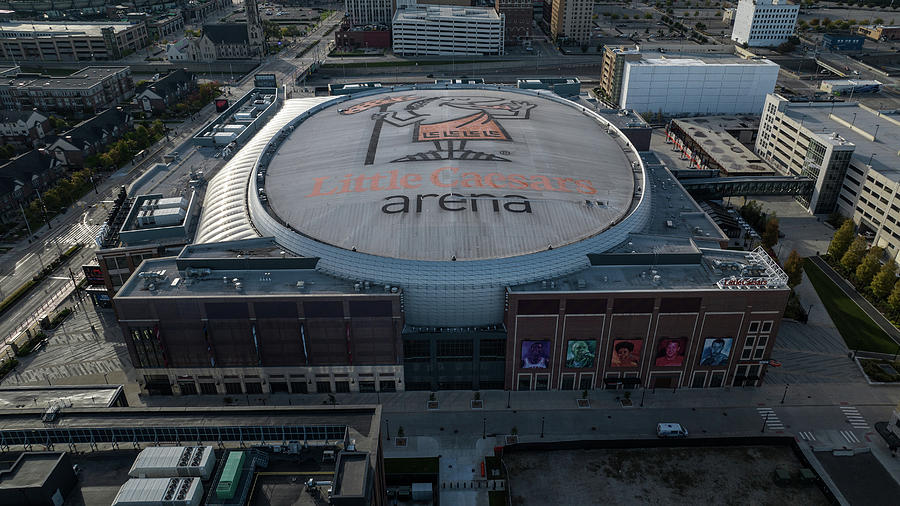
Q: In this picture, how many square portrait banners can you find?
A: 5